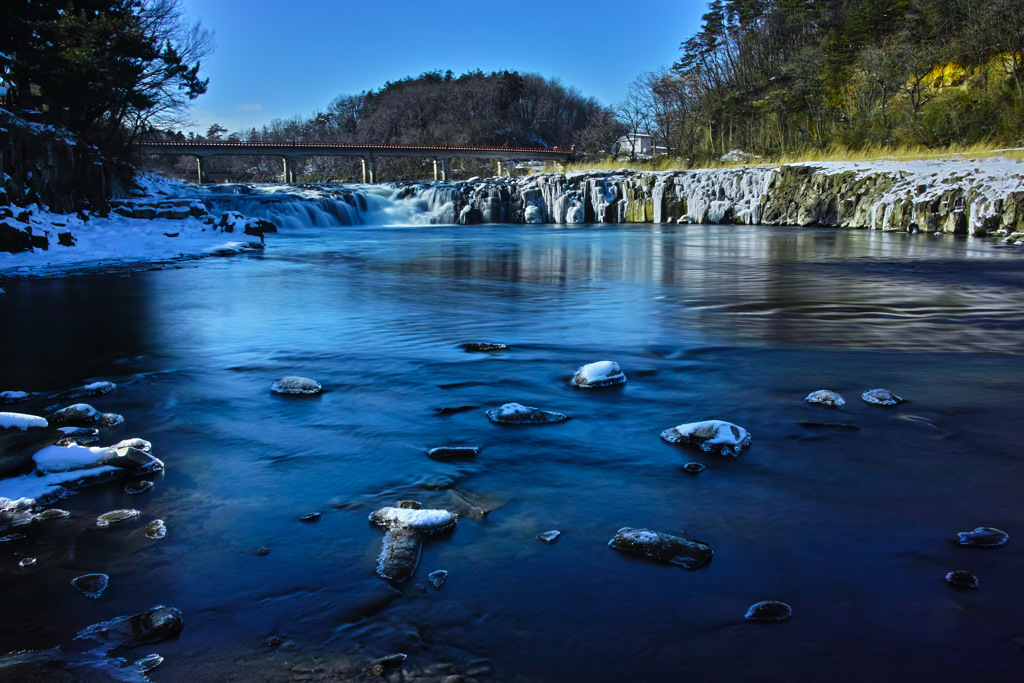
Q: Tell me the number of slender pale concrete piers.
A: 5